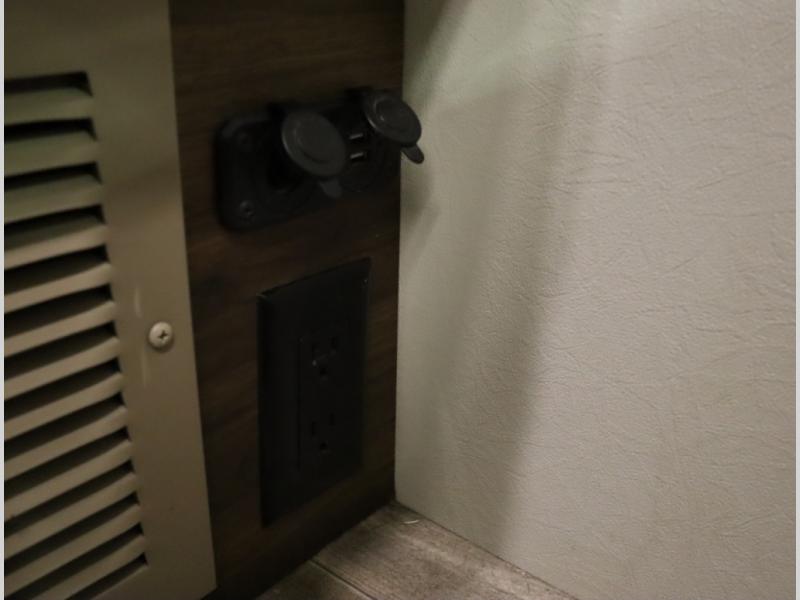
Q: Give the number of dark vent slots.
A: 14